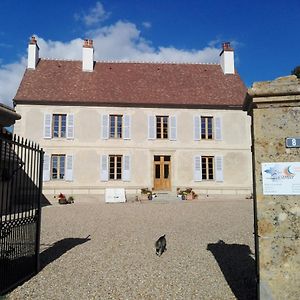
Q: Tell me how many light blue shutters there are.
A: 14